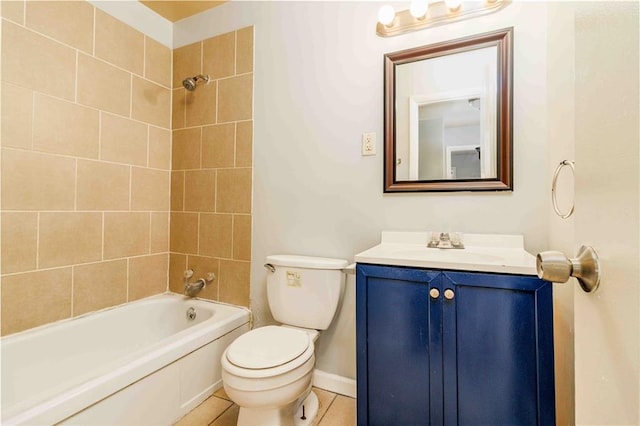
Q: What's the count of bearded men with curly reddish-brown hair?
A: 0